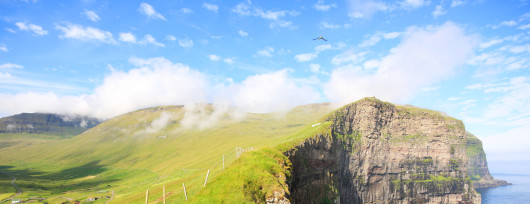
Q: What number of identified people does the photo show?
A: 0